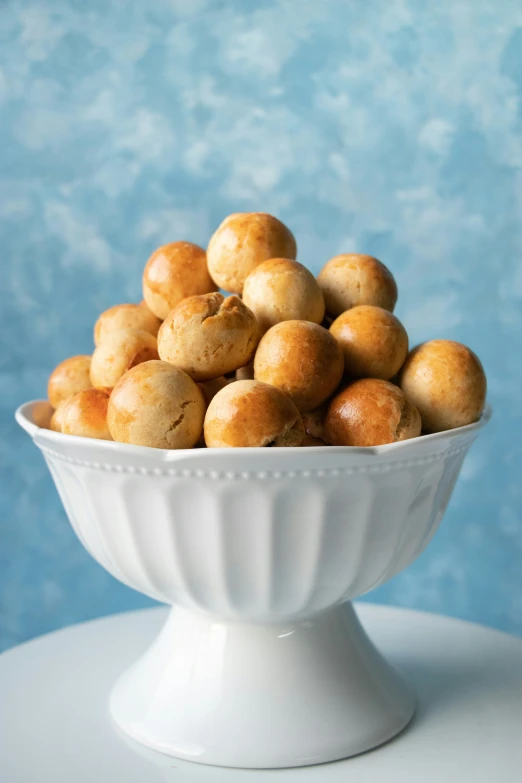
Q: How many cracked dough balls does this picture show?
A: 4